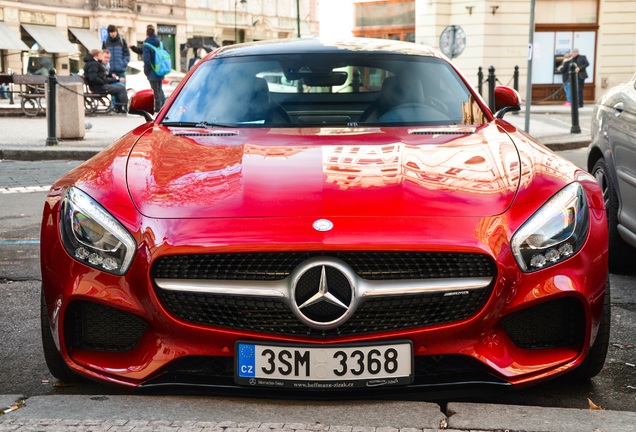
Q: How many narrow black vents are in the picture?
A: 2